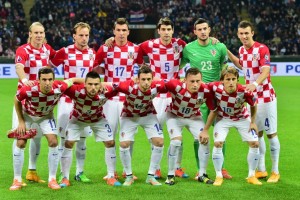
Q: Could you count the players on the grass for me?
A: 11